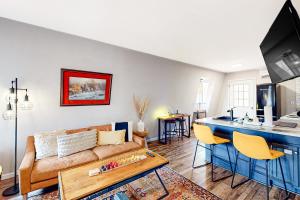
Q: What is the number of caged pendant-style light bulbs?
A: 3